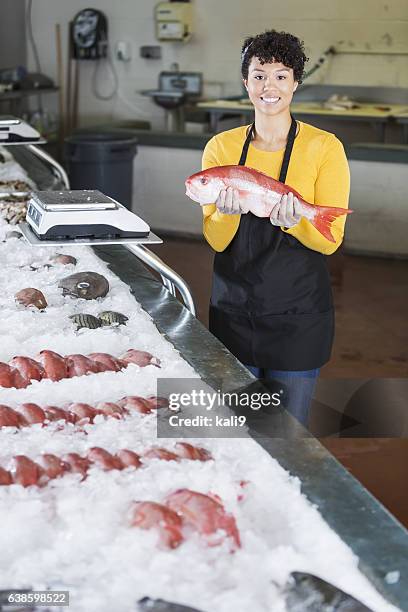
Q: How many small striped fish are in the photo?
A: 2